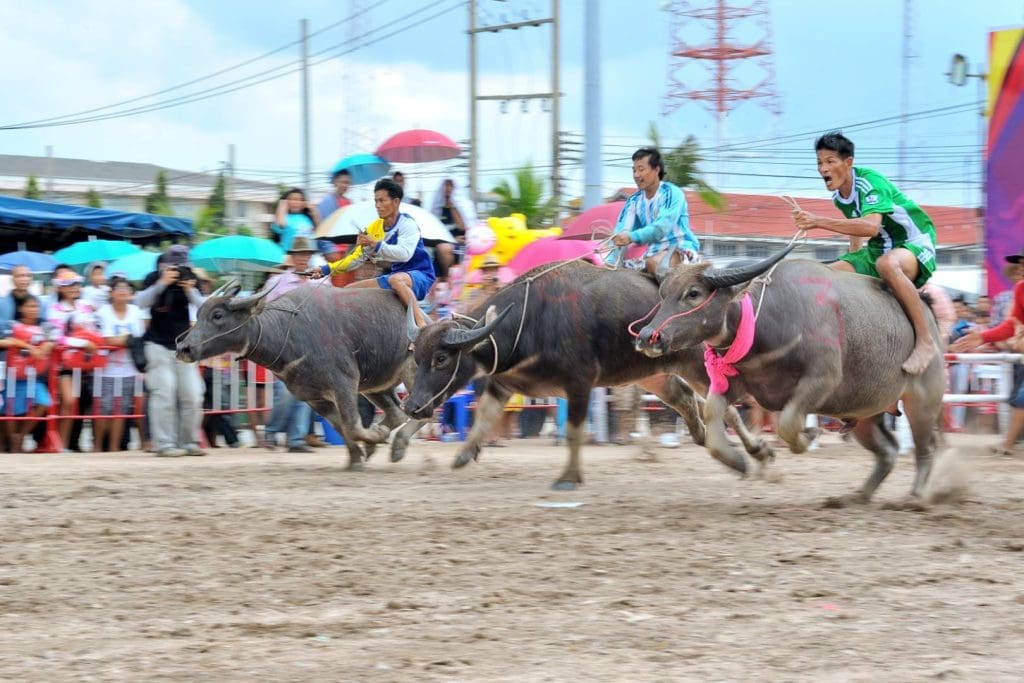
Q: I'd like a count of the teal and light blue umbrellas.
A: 5